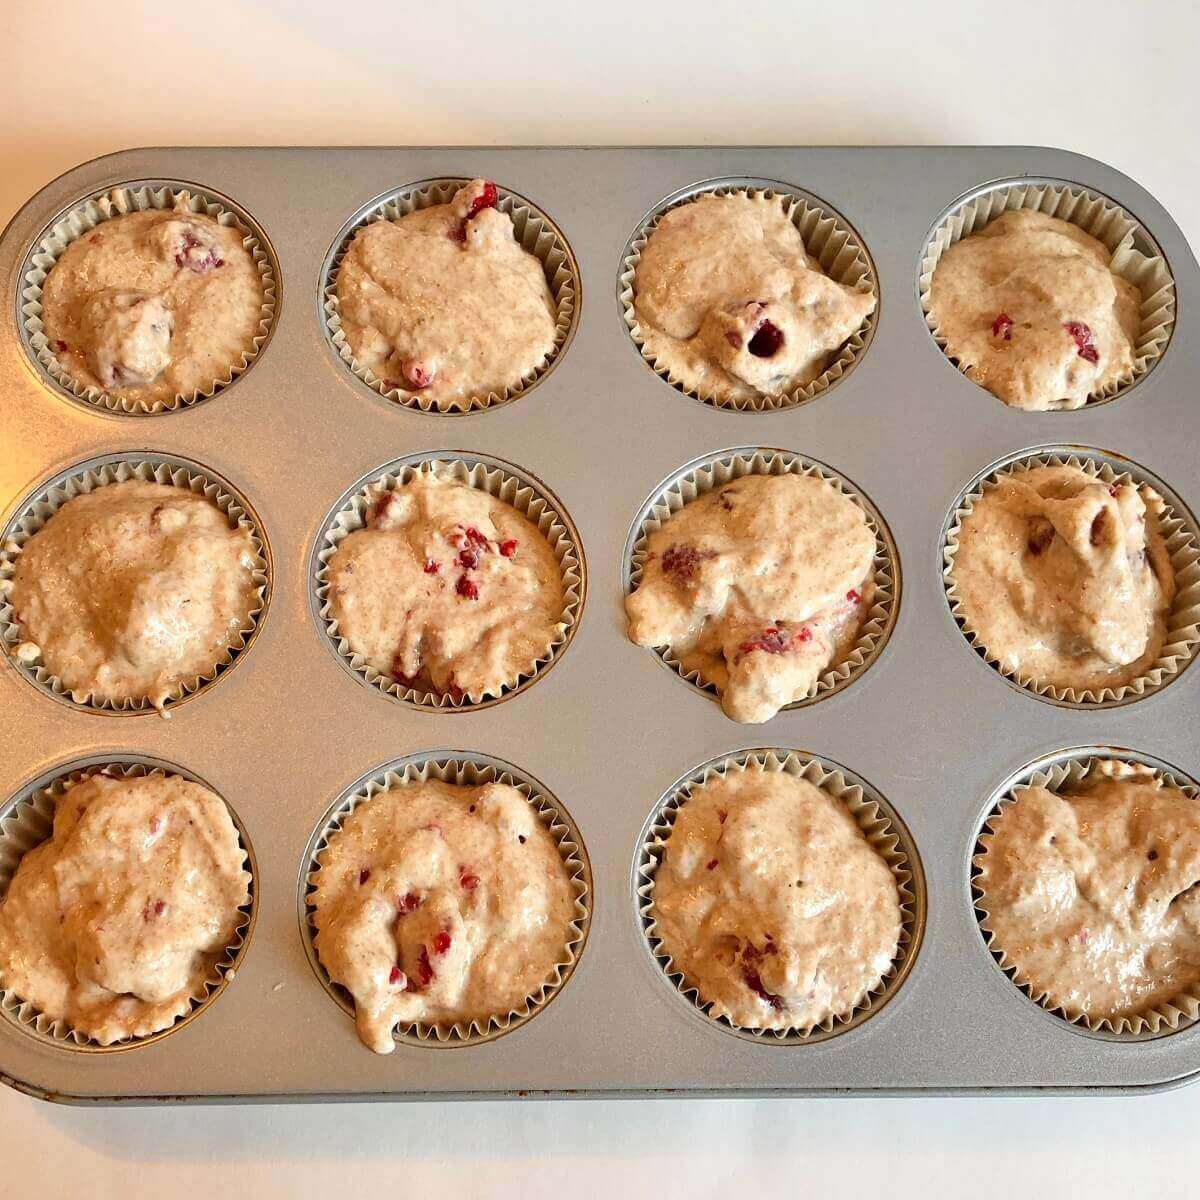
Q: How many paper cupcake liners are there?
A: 12